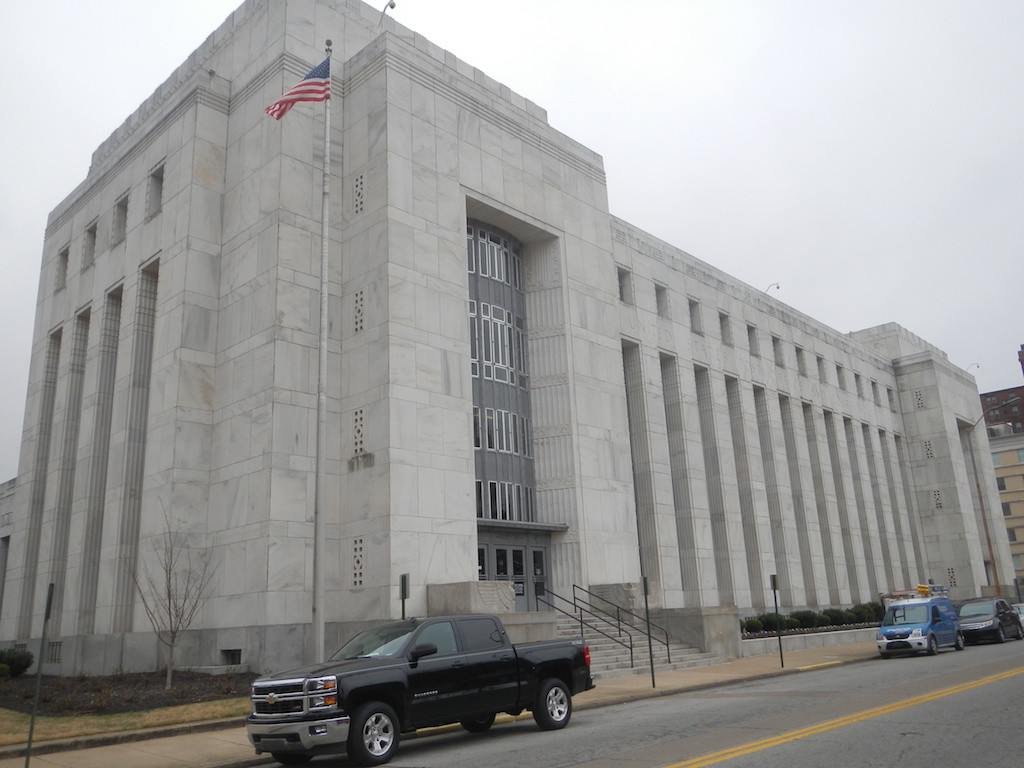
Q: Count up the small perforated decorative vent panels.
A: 8